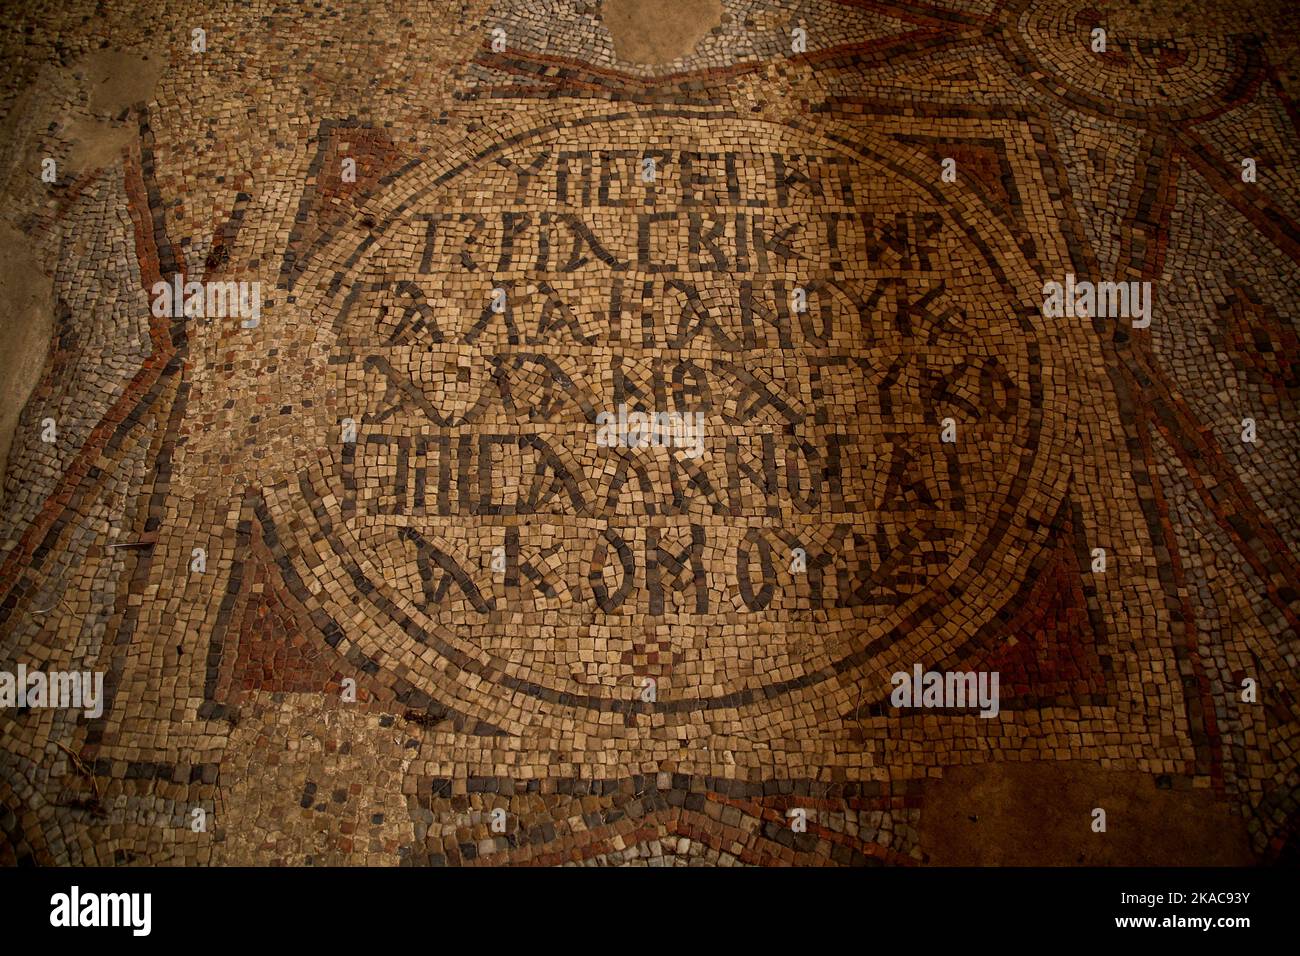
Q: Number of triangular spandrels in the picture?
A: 4